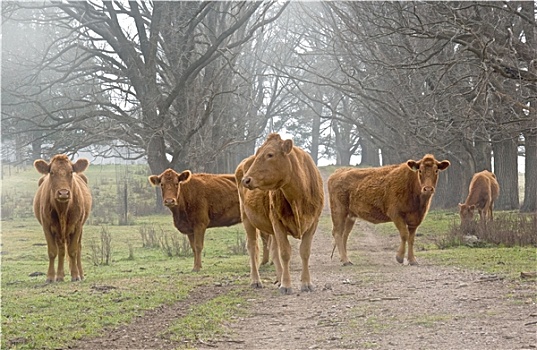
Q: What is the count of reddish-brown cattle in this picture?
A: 5